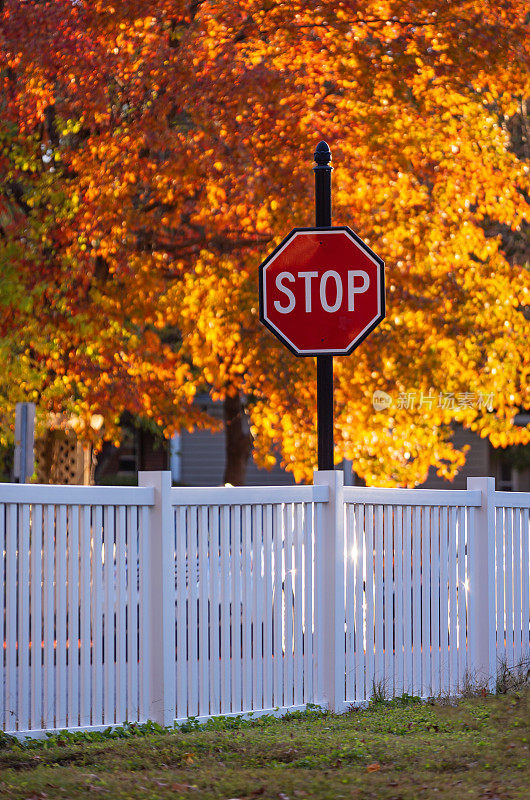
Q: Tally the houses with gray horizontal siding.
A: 1